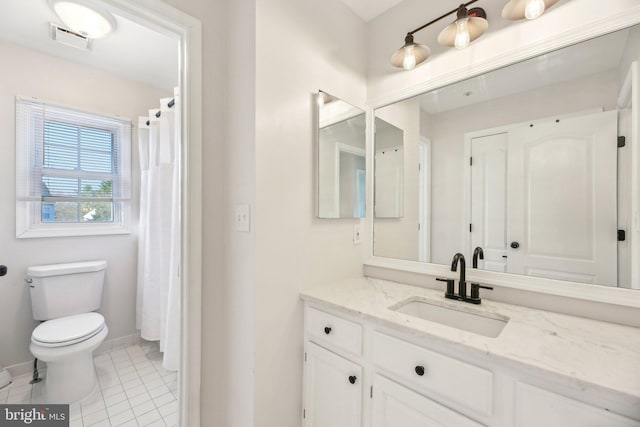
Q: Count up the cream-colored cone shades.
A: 3